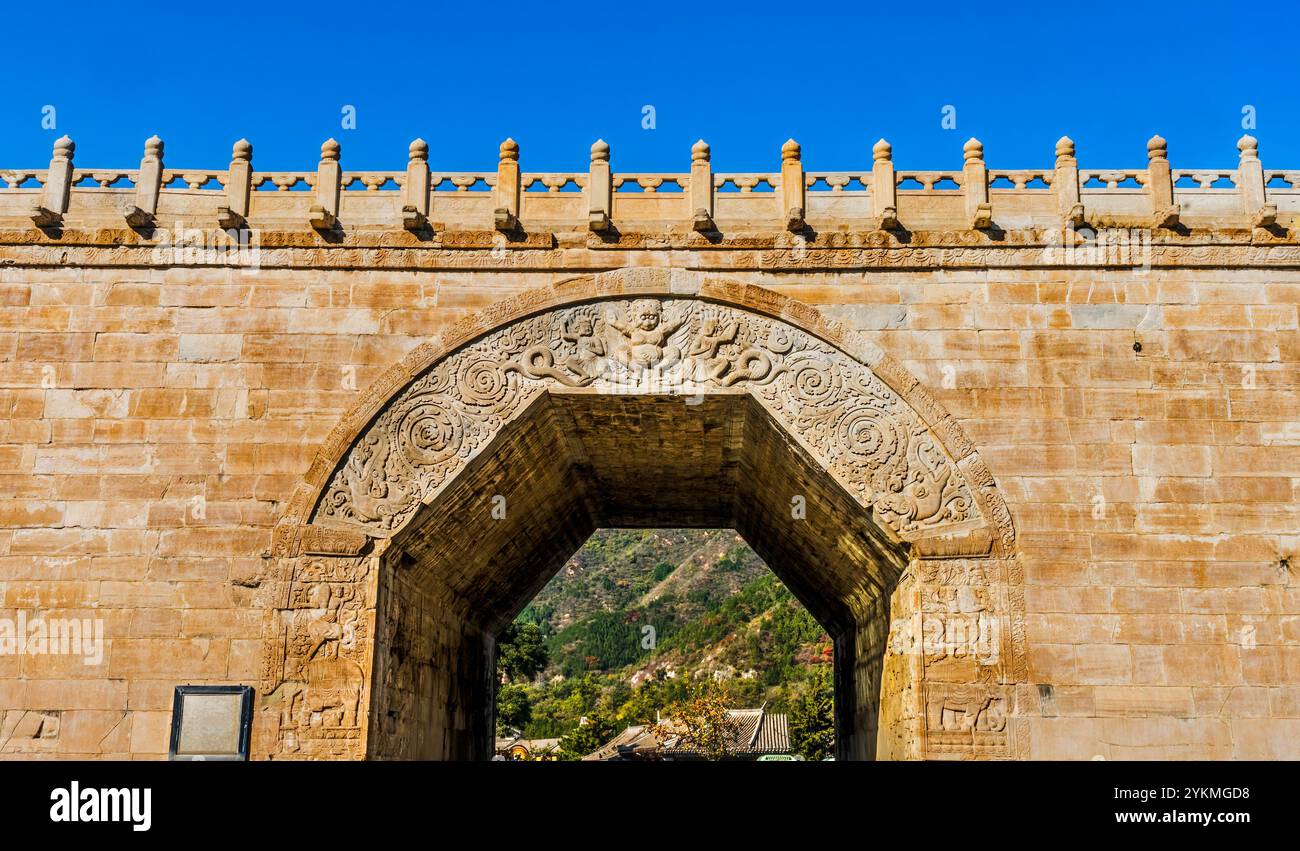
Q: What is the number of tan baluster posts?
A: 14